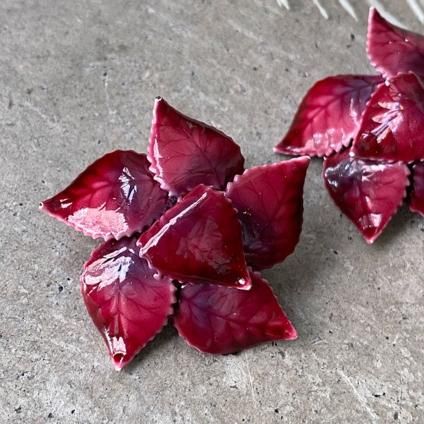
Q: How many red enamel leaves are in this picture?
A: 11